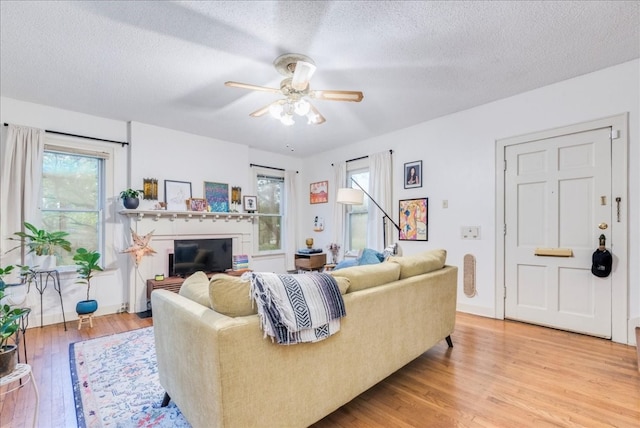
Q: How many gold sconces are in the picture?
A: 2